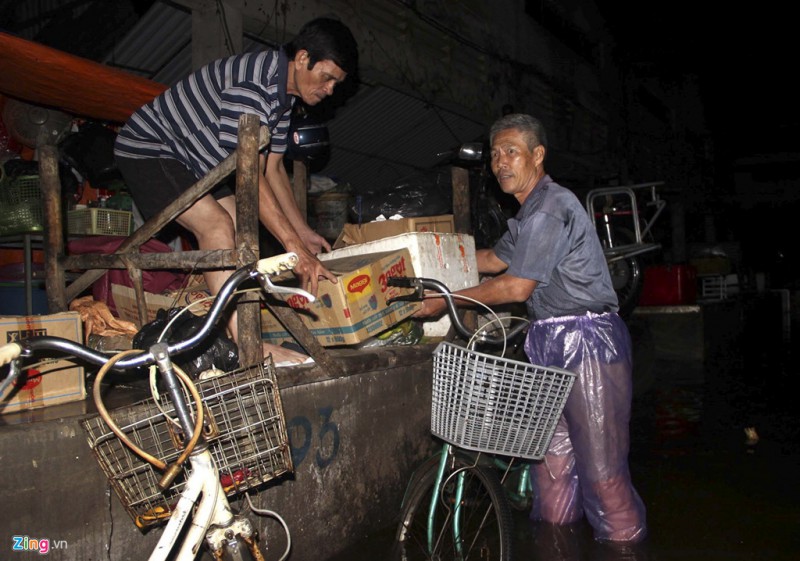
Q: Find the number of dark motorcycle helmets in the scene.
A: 1